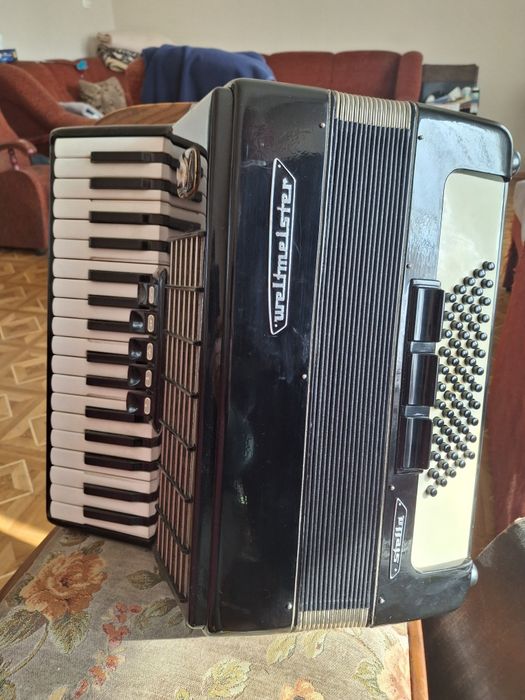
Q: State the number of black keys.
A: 14